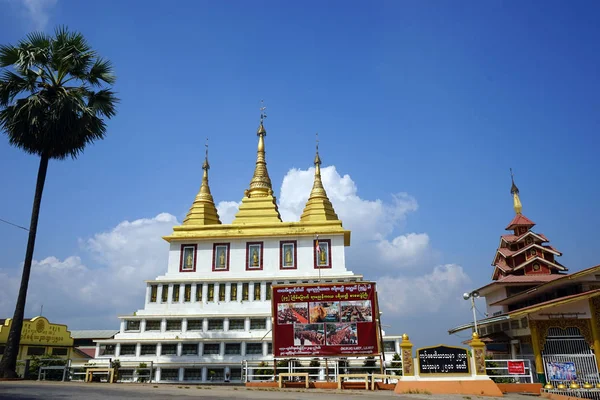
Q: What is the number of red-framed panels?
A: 5